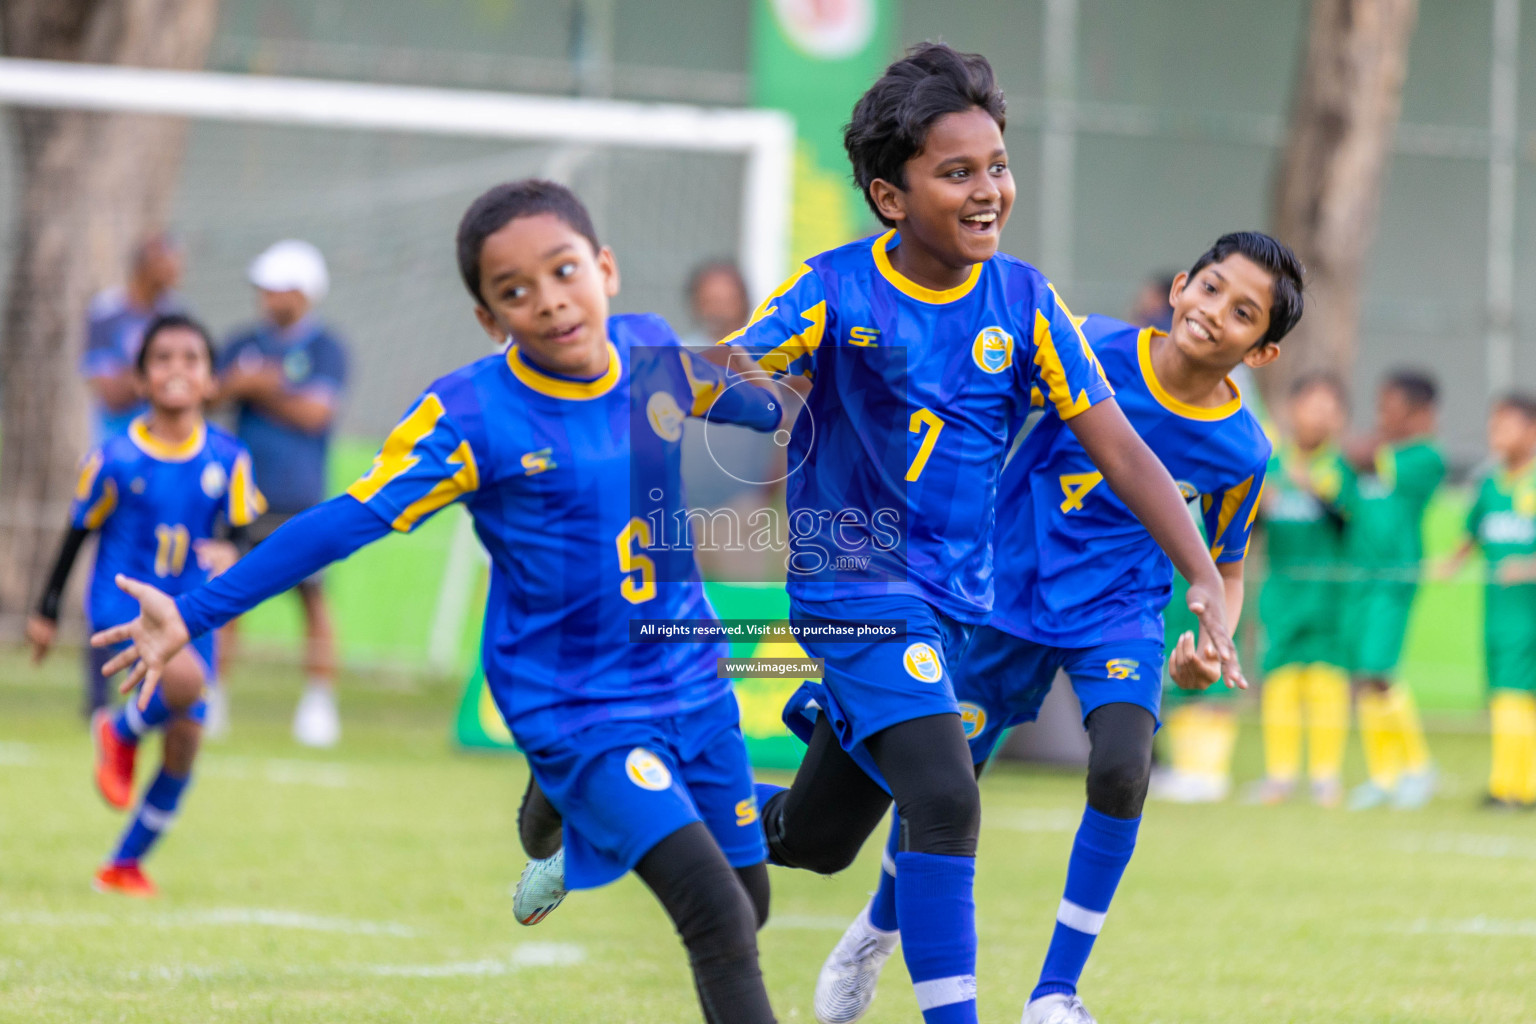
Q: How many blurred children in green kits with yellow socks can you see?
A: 4